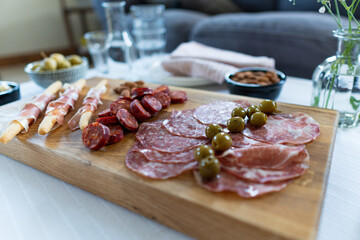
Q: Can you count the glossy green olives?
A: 9